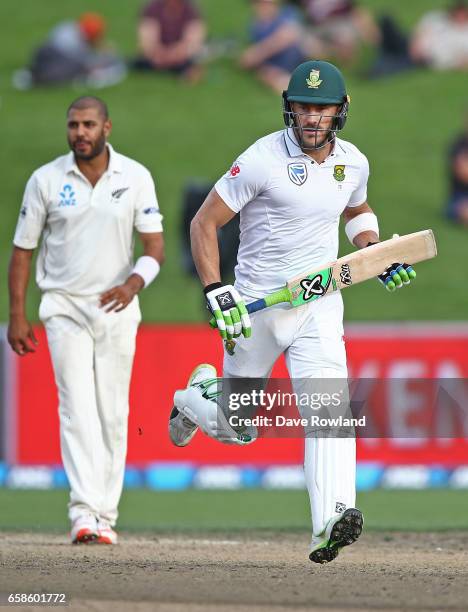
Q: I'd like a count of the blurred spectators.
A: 6